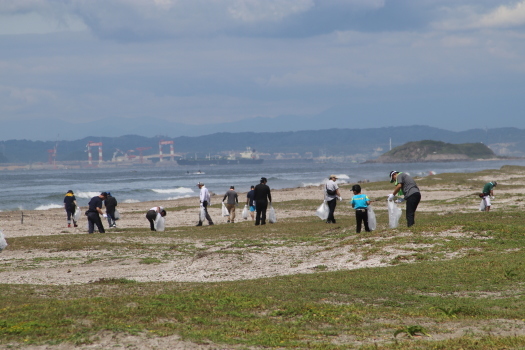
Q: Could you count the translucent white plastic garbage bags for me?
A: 13